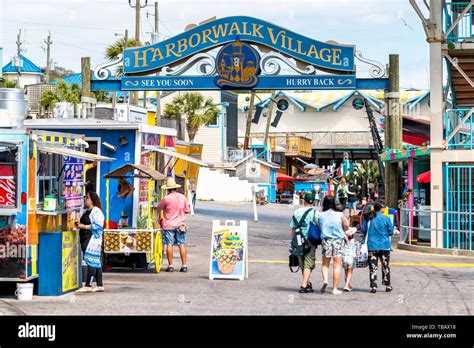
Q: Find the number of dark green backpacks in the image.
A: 1